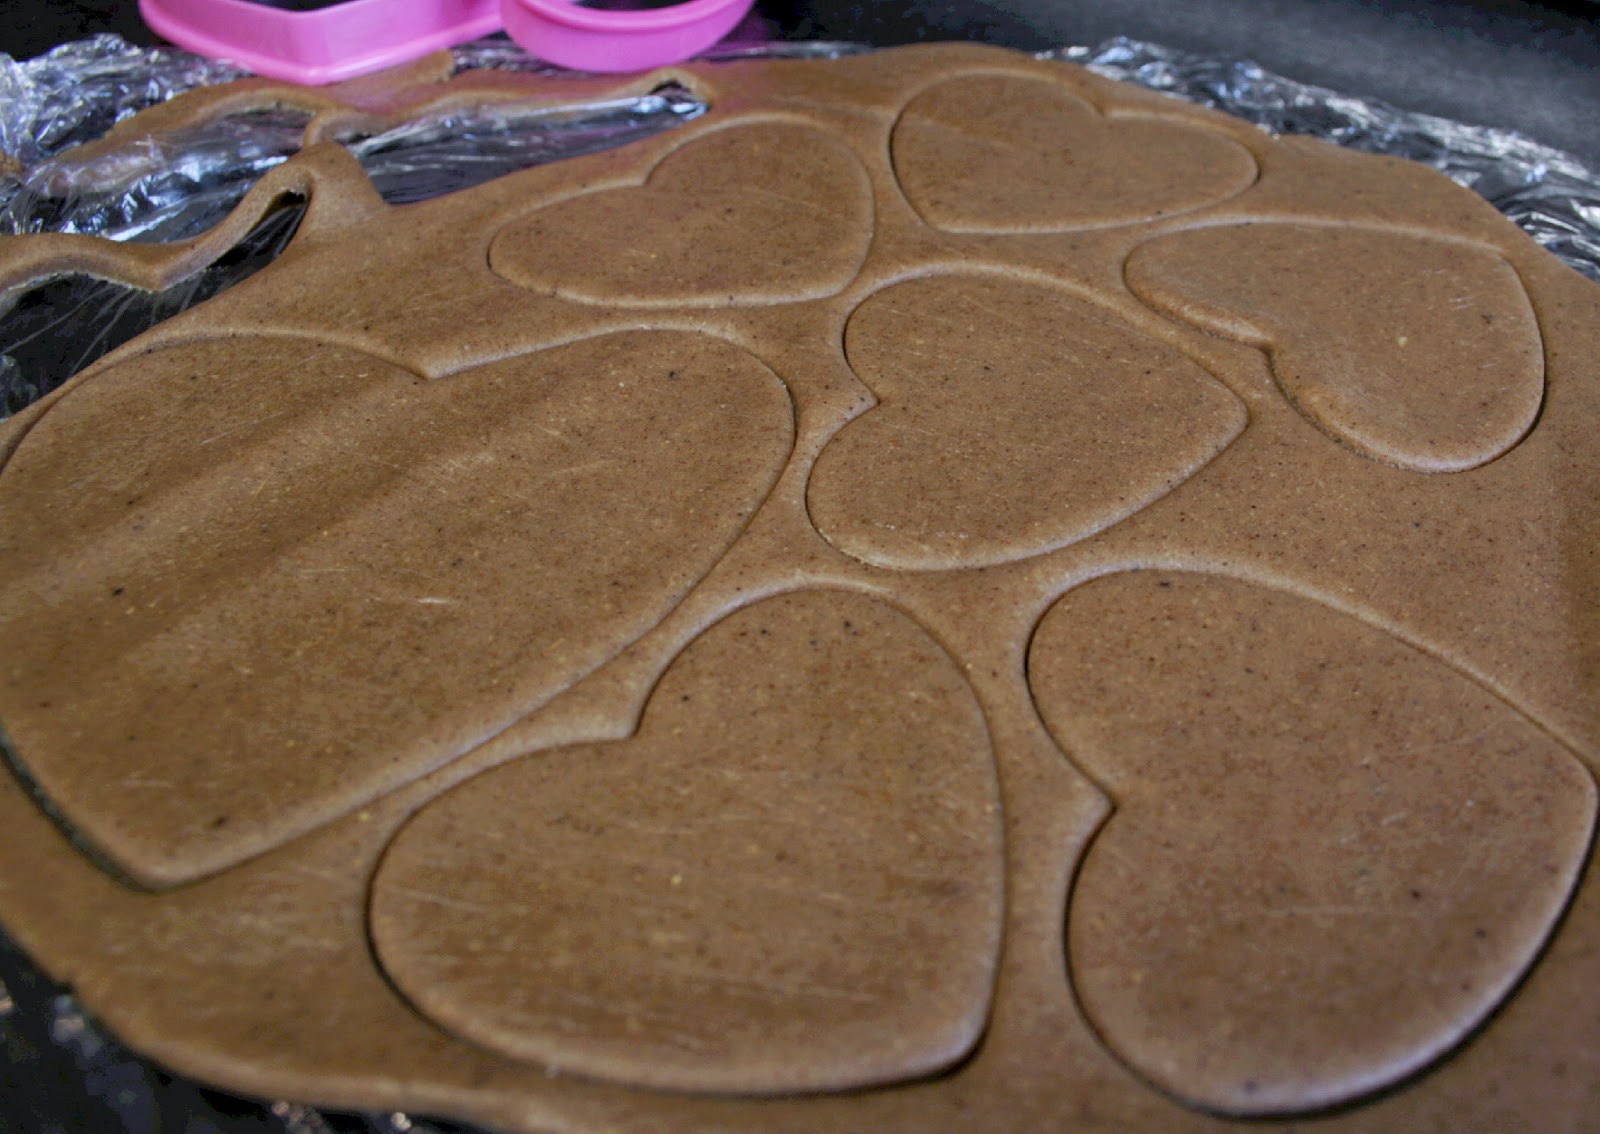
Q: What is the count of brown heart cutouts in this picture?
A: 7